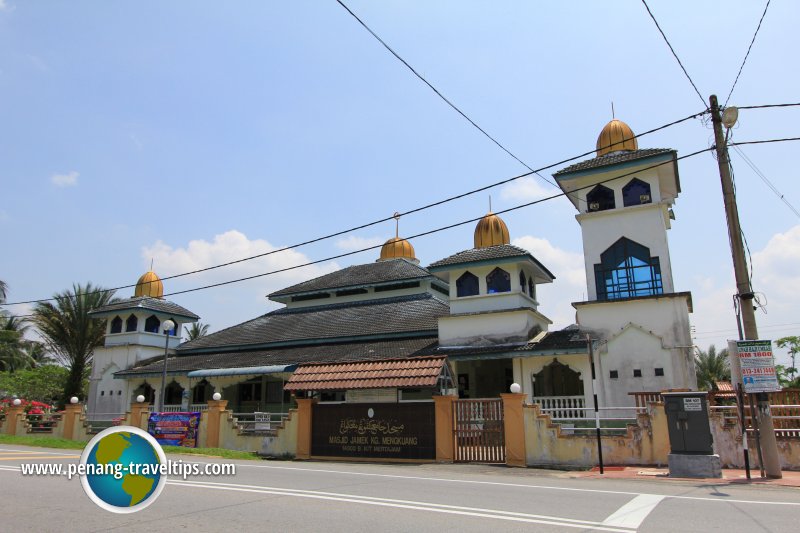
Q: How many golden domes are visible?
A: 4